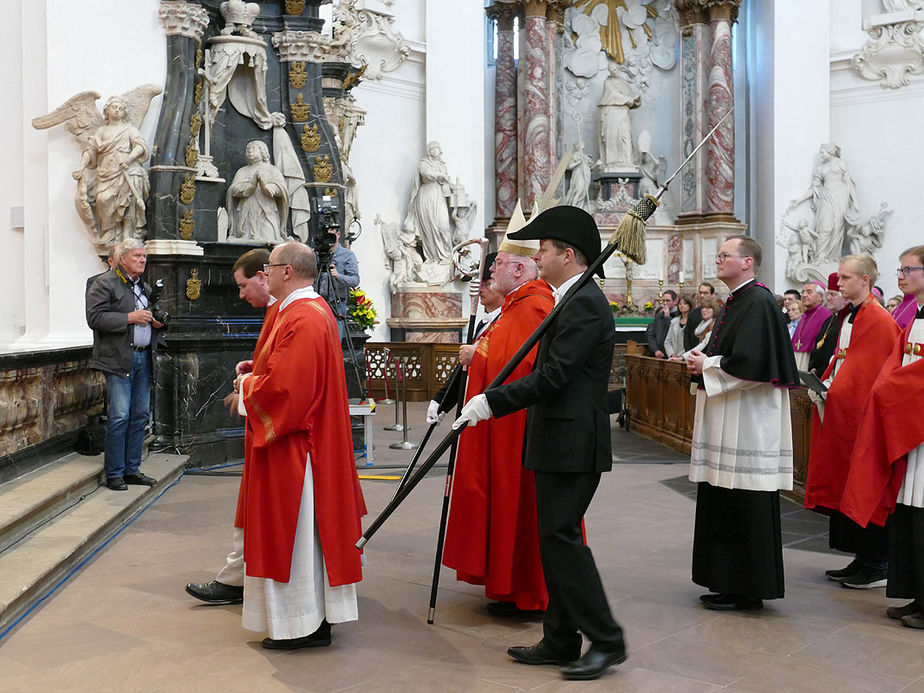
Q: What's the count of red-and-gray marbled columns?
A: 3